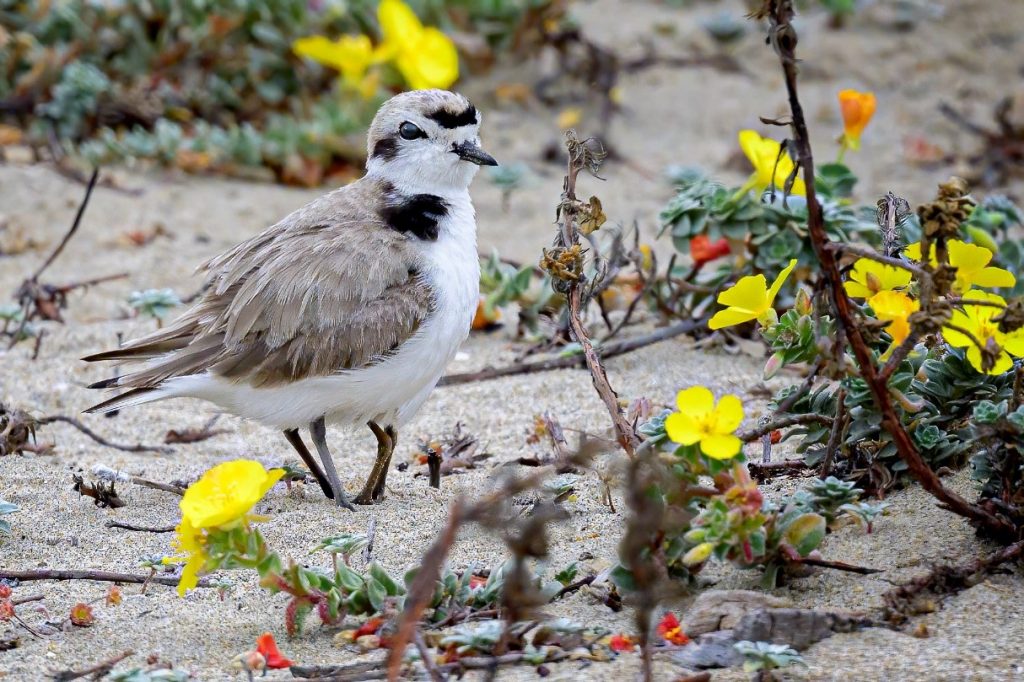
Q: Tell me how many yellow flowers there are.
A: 11